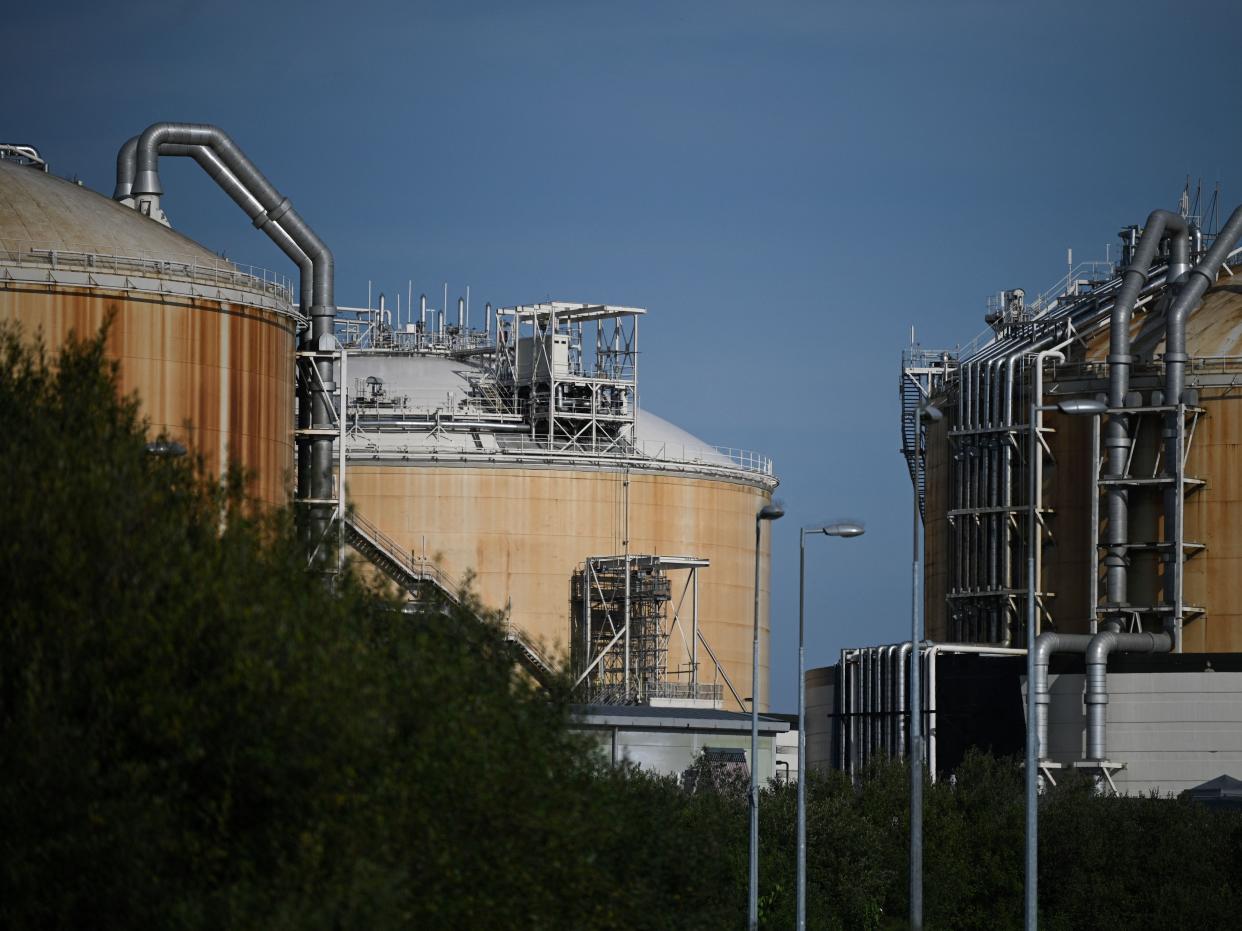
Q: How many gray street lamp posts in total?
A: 4